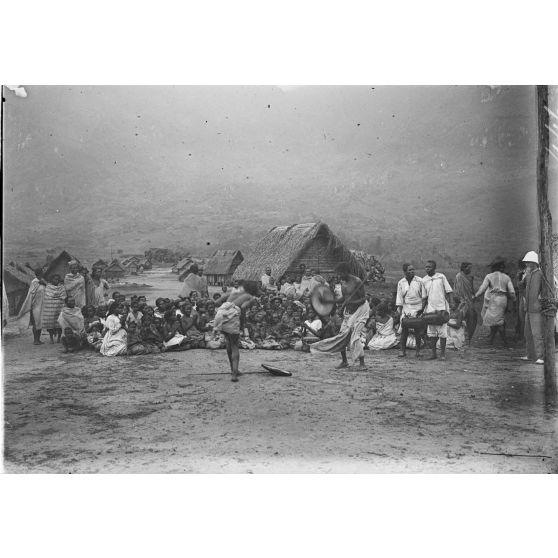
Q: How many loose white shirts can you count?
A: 2